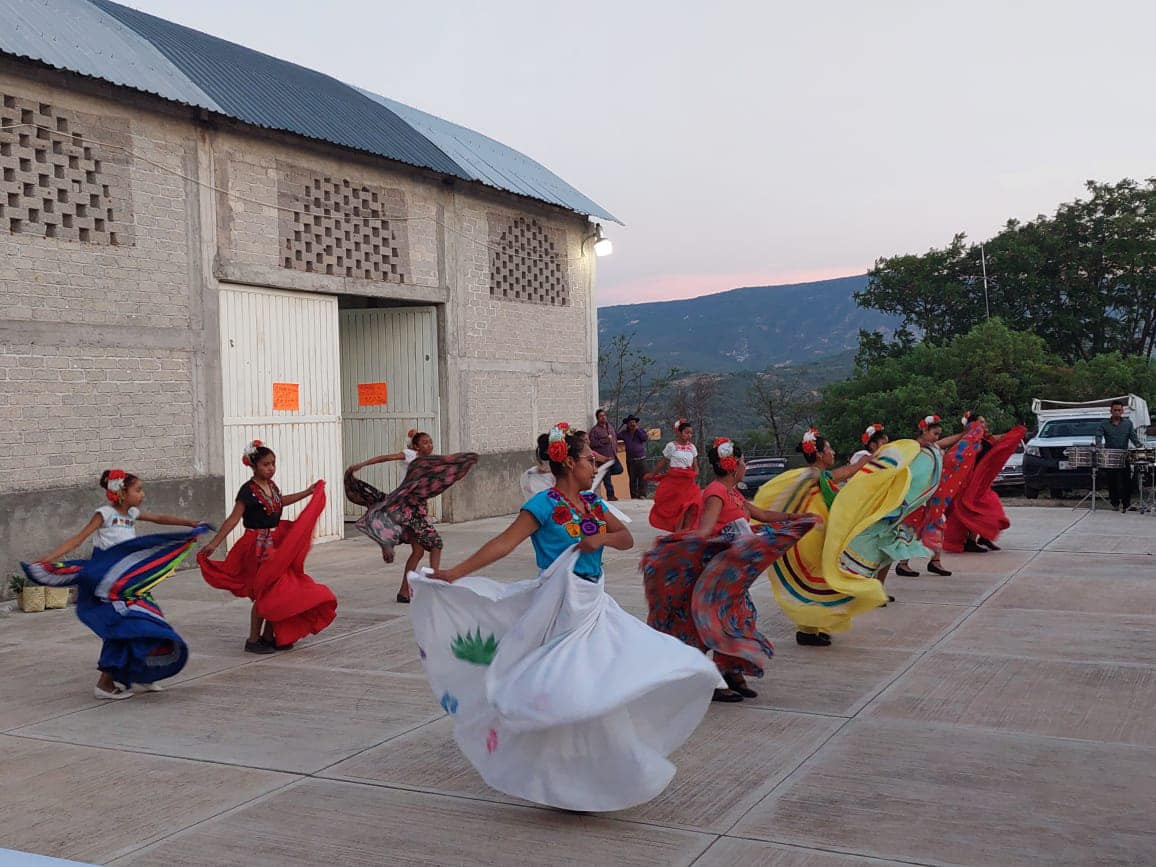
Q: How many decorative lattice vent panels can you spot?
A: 3